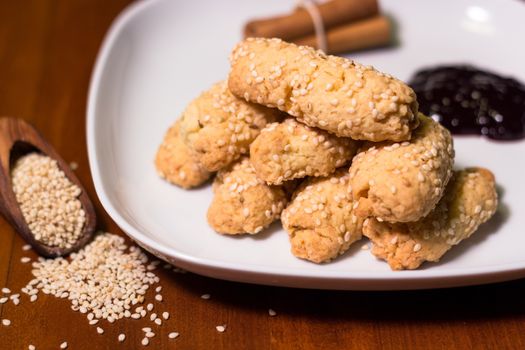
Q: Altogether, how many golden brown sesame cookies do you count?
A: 8